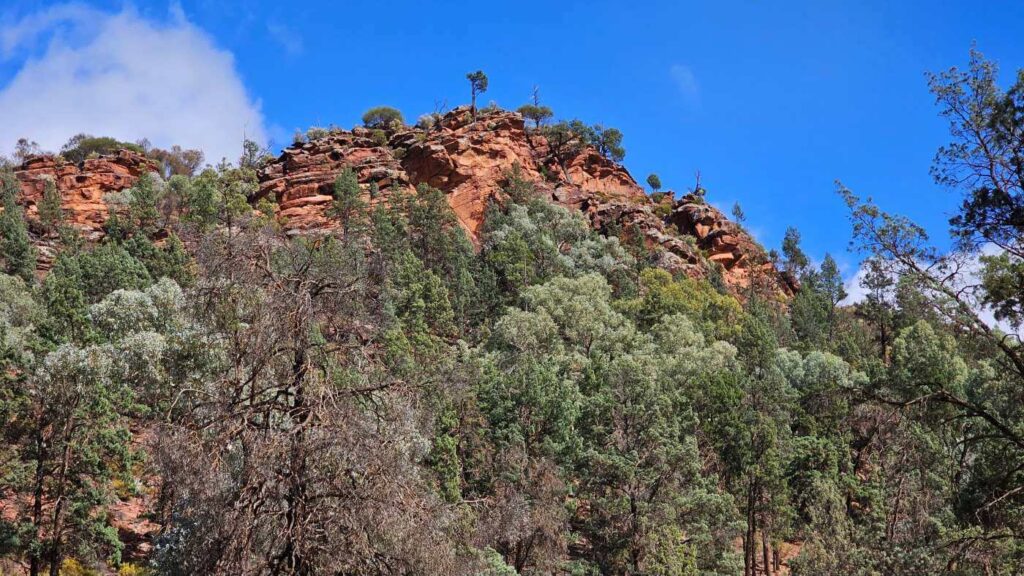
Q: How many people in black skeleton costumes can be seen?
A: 0